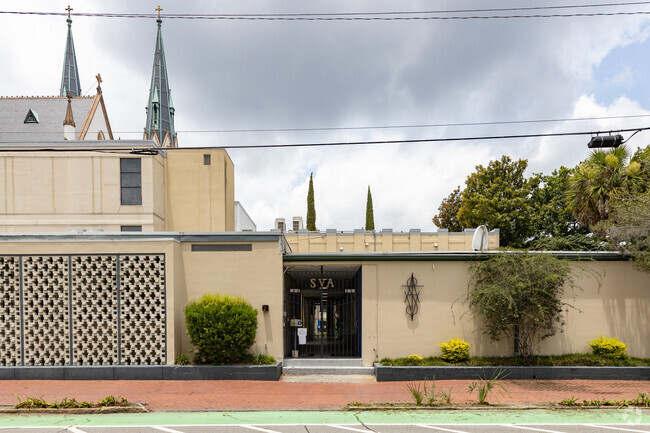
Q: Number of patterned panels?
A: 4